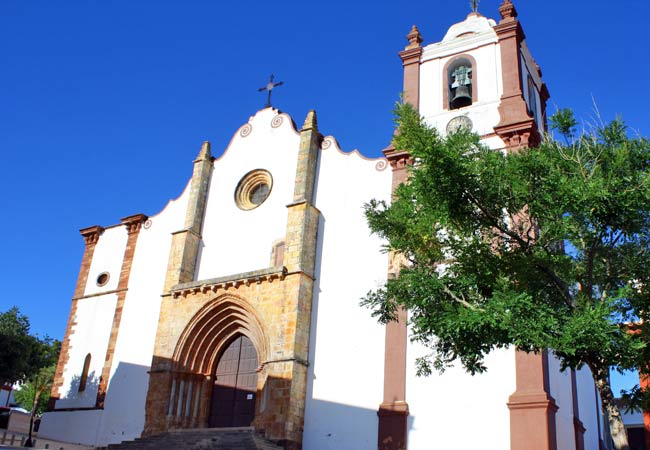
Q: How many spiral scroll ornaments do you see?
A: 5